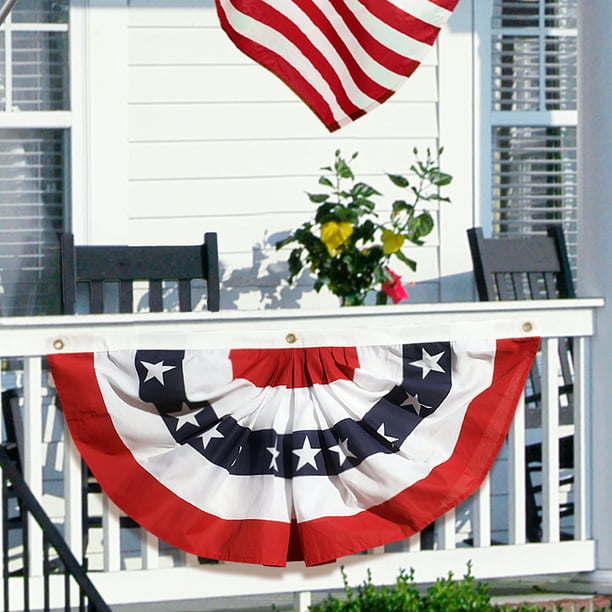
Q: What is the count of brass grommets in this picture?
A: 3